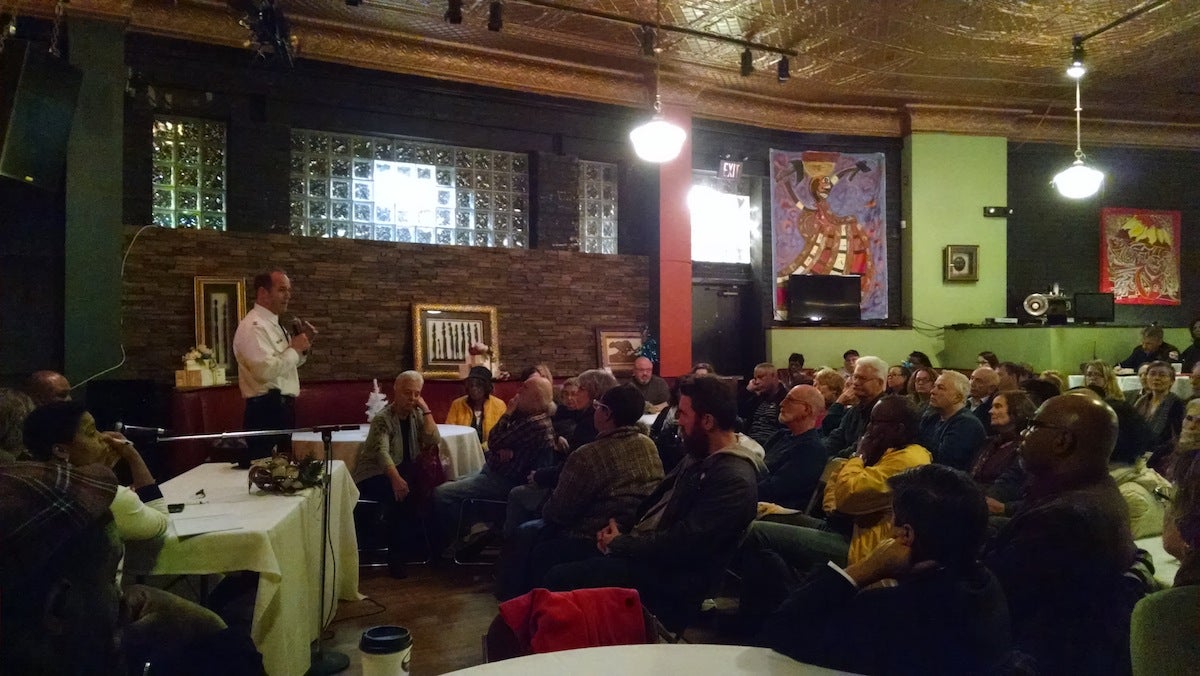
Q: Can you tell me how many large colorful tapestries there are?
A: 2